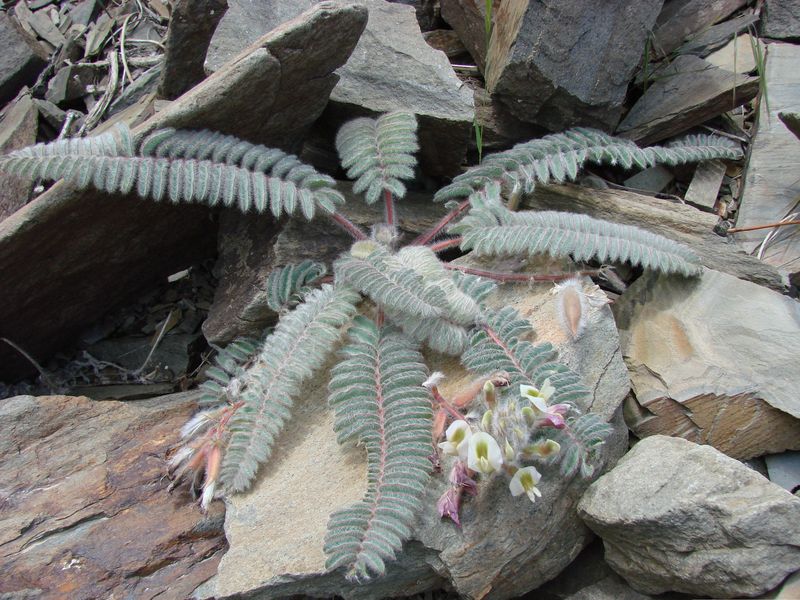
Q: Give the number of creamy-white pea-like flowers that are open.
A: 4